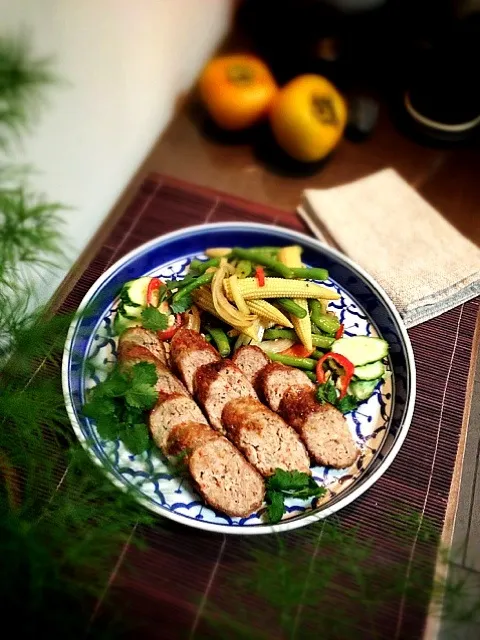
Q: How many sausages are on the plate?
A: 10